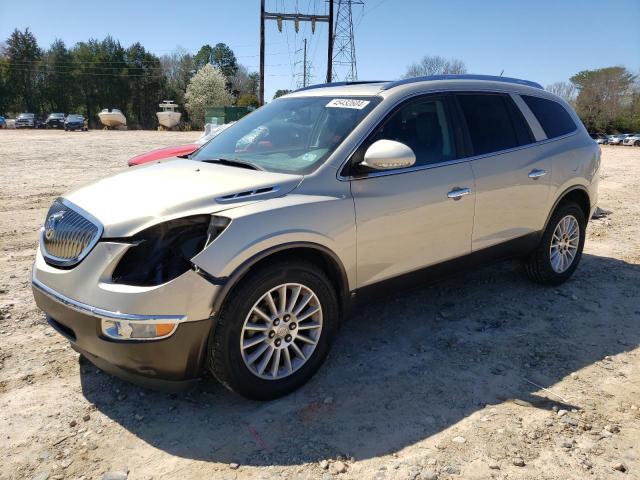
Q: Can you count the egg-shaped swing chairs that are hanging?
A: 0